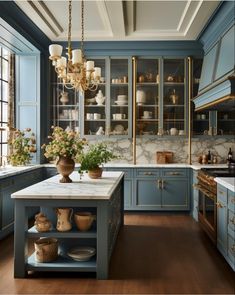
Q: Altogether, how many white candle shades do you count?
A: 5